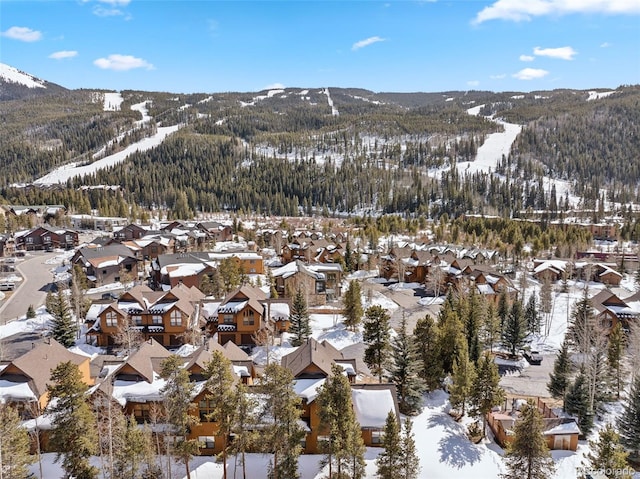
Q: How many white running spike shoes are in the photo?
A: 0